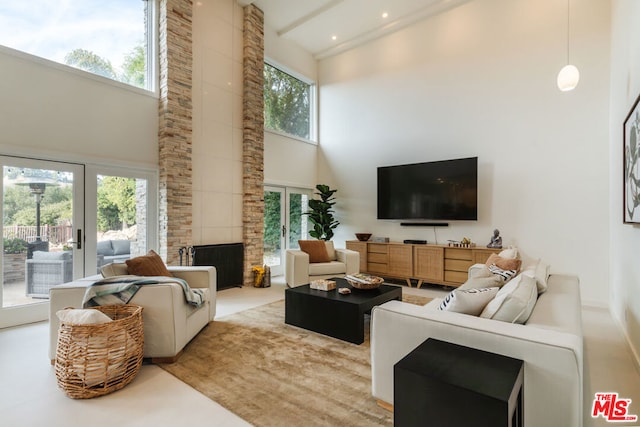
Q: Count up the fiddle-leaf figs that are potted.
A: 1